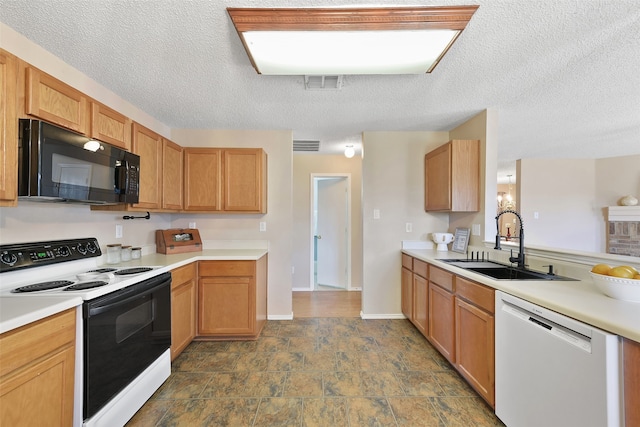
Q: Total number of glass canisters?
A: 3